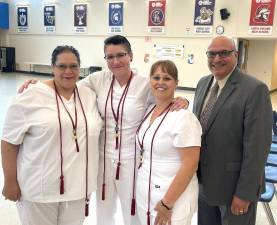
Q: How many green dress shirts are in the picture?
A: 0